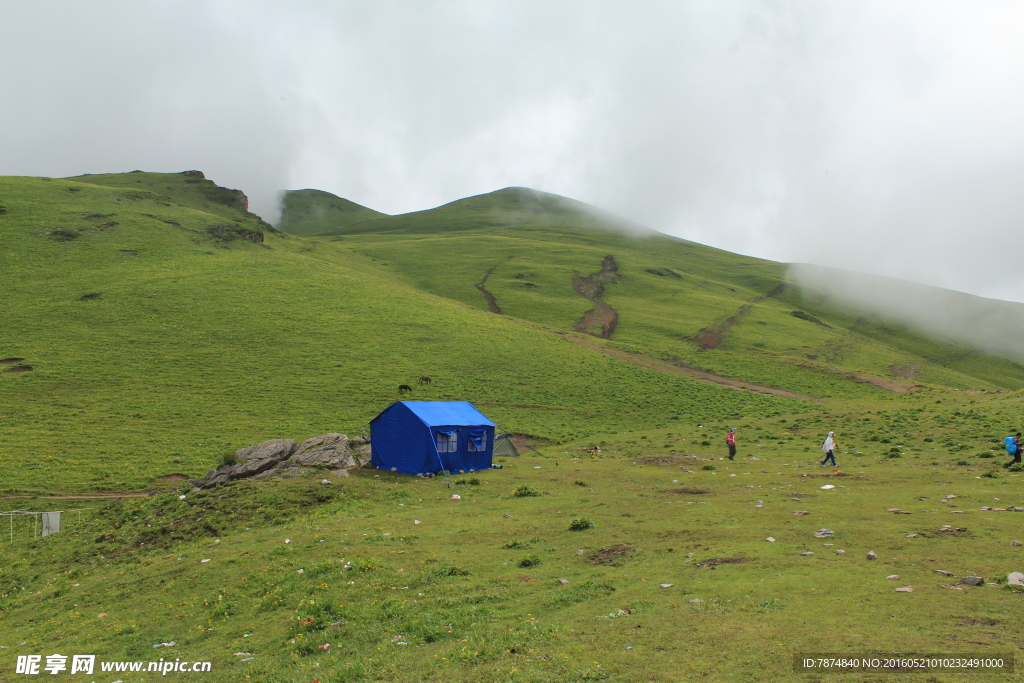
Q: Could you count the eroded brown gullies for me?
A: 3